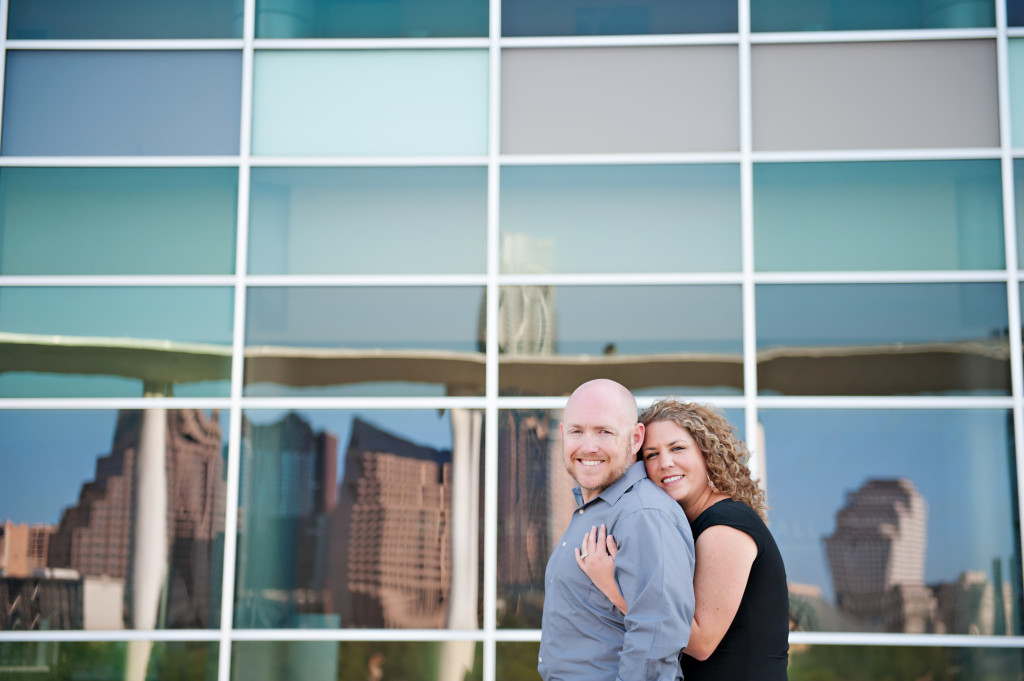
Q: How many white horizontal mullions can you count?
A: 5